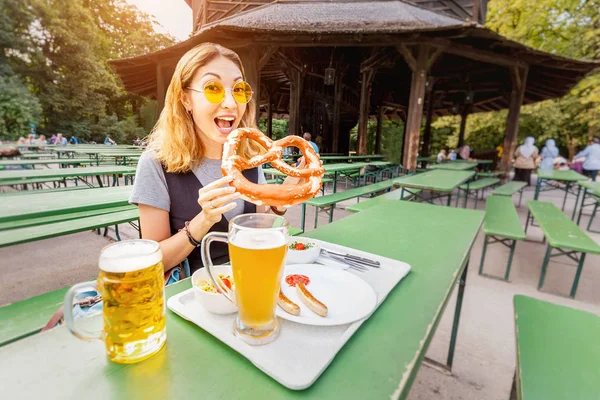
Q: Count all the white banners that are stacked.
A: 0